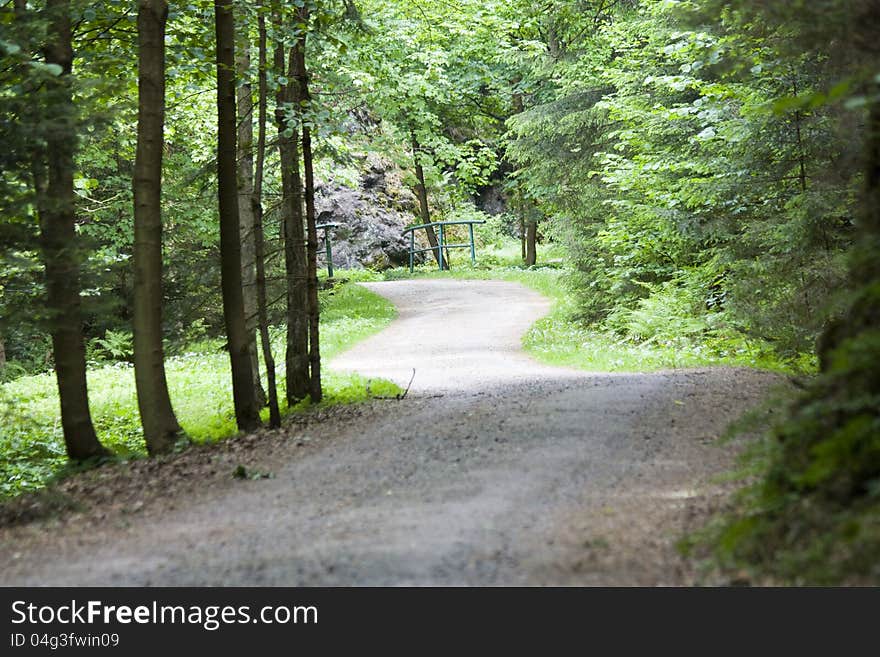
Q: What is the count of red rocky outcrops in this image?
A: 0